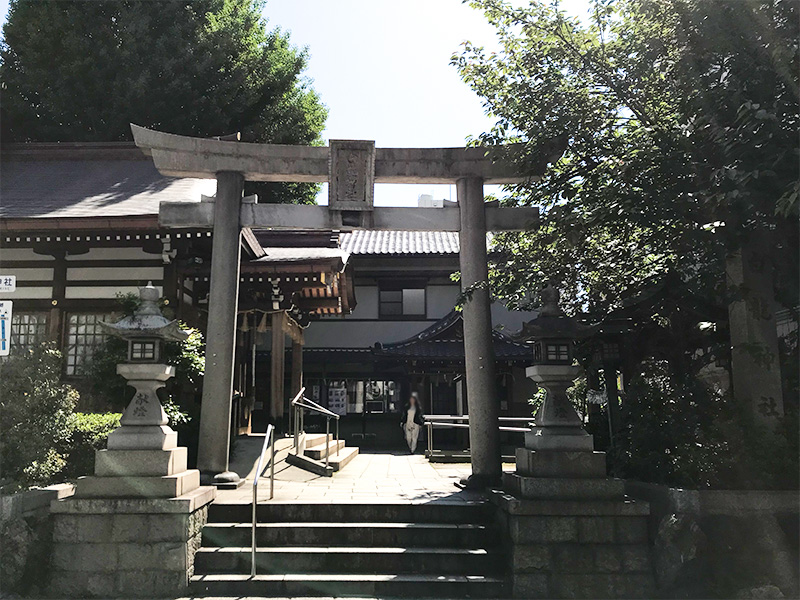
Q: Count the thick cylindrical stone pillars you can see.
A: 2